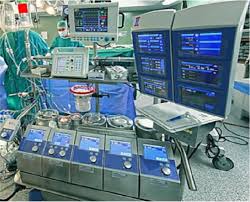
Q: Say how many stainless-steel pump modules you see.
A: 5